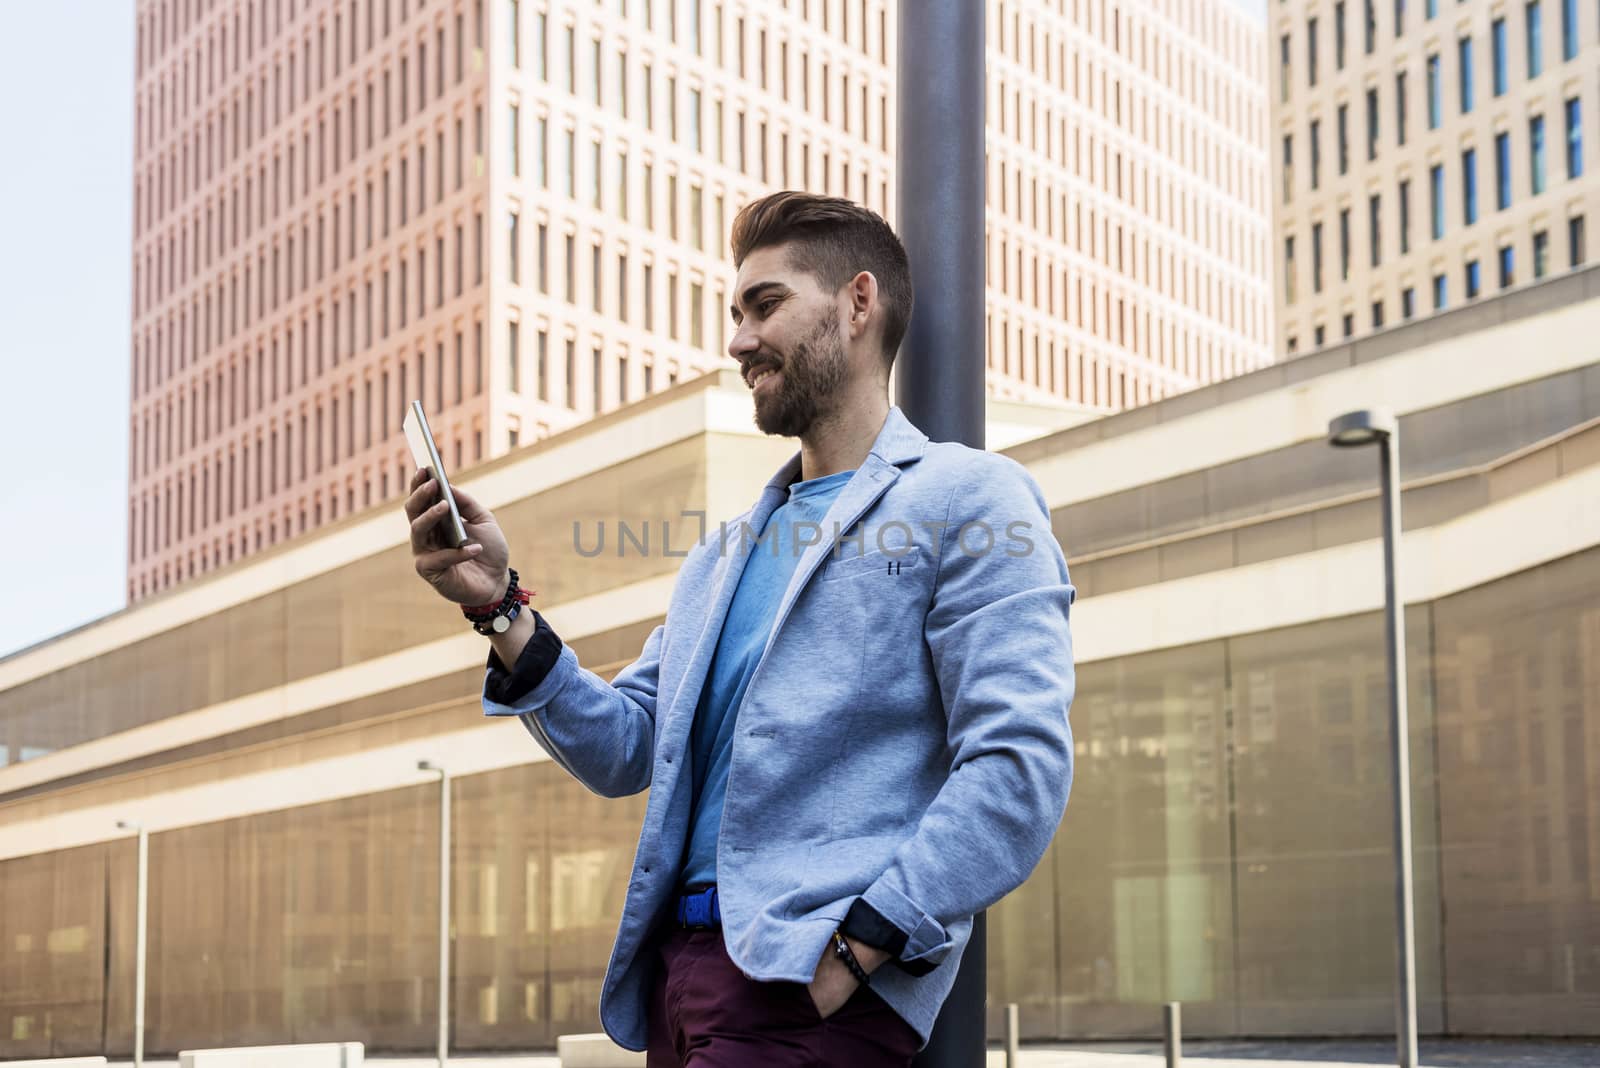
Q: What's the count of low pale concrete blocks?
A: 3